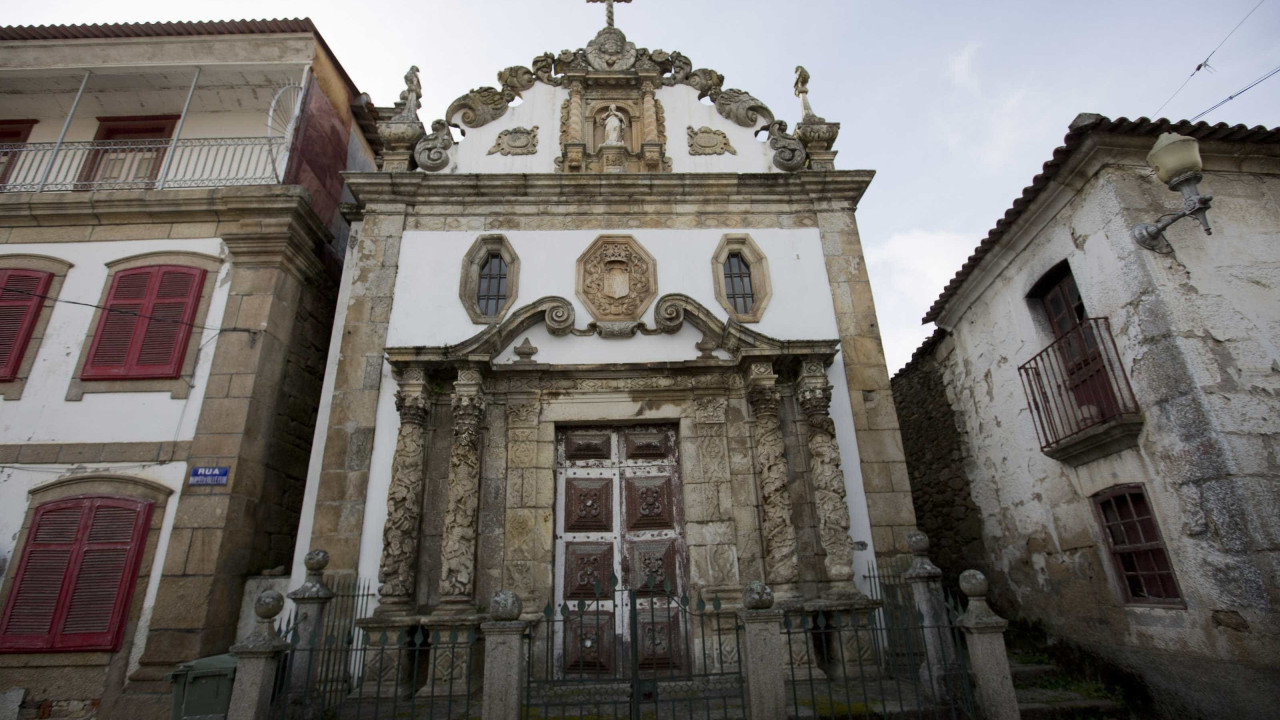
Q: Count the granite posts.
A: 6